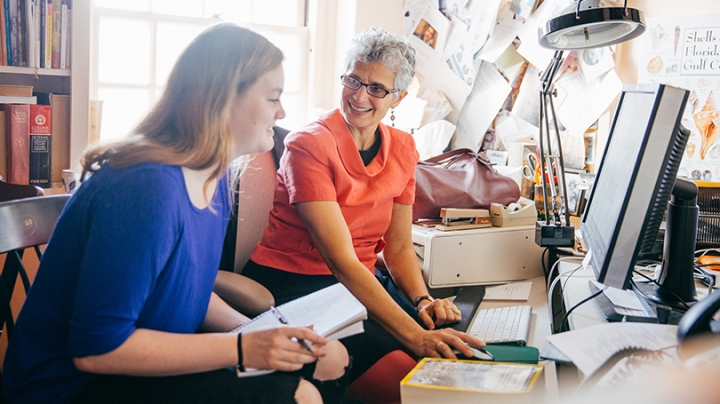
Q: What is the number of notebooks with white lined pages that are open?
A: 1